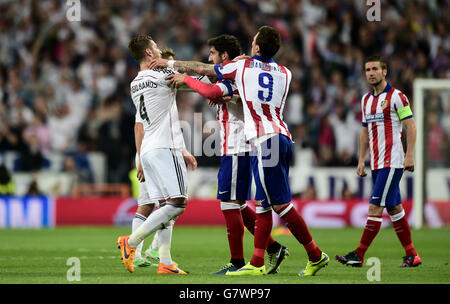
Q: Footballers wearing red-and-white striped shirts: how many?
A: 3